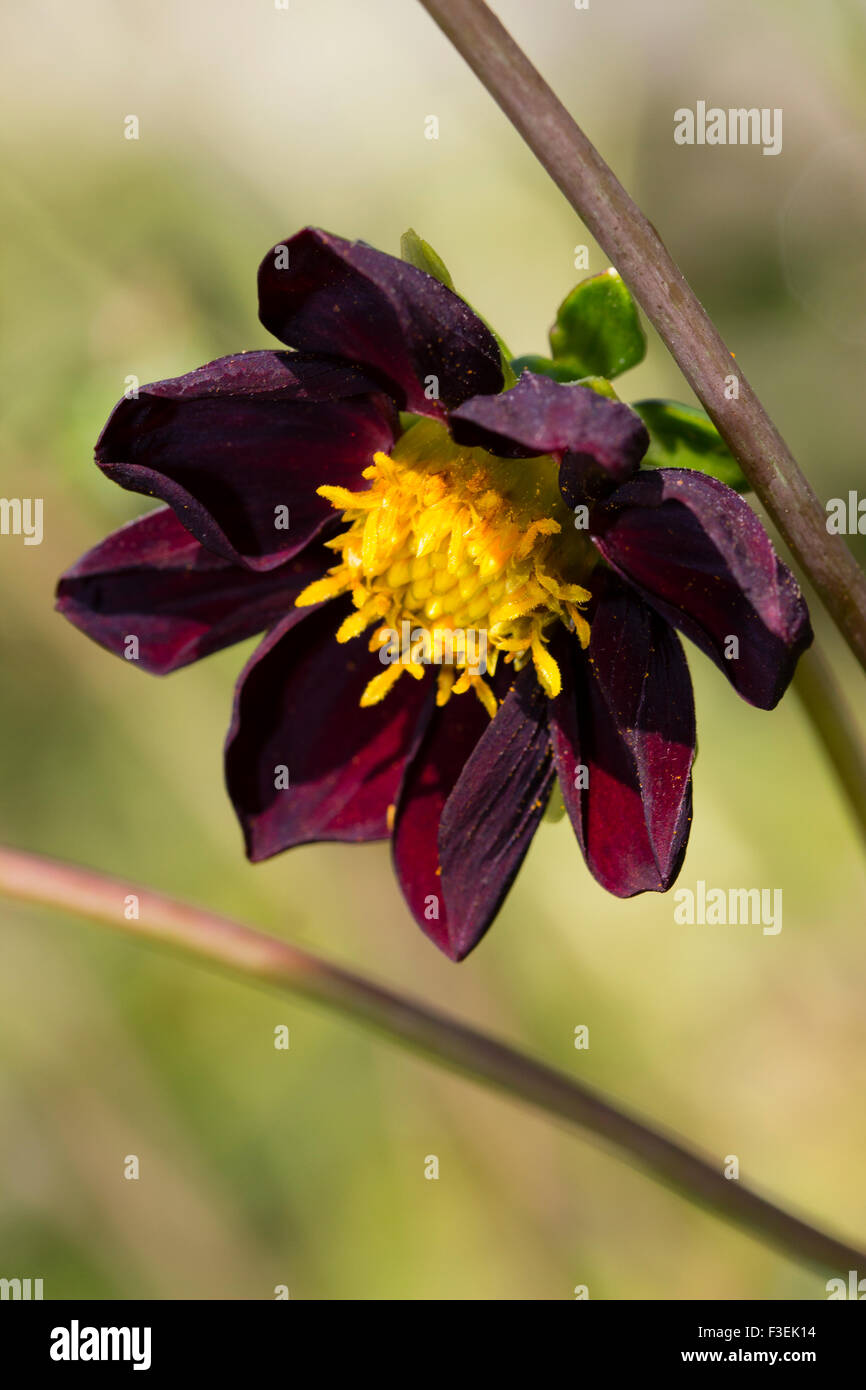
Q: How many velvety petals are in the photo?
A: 8